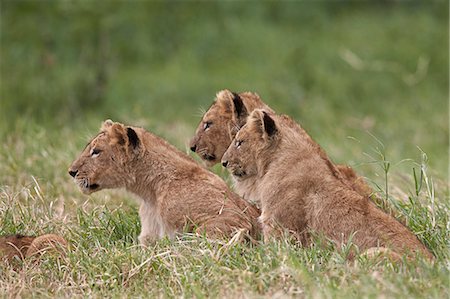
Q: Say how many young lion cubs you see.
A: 3